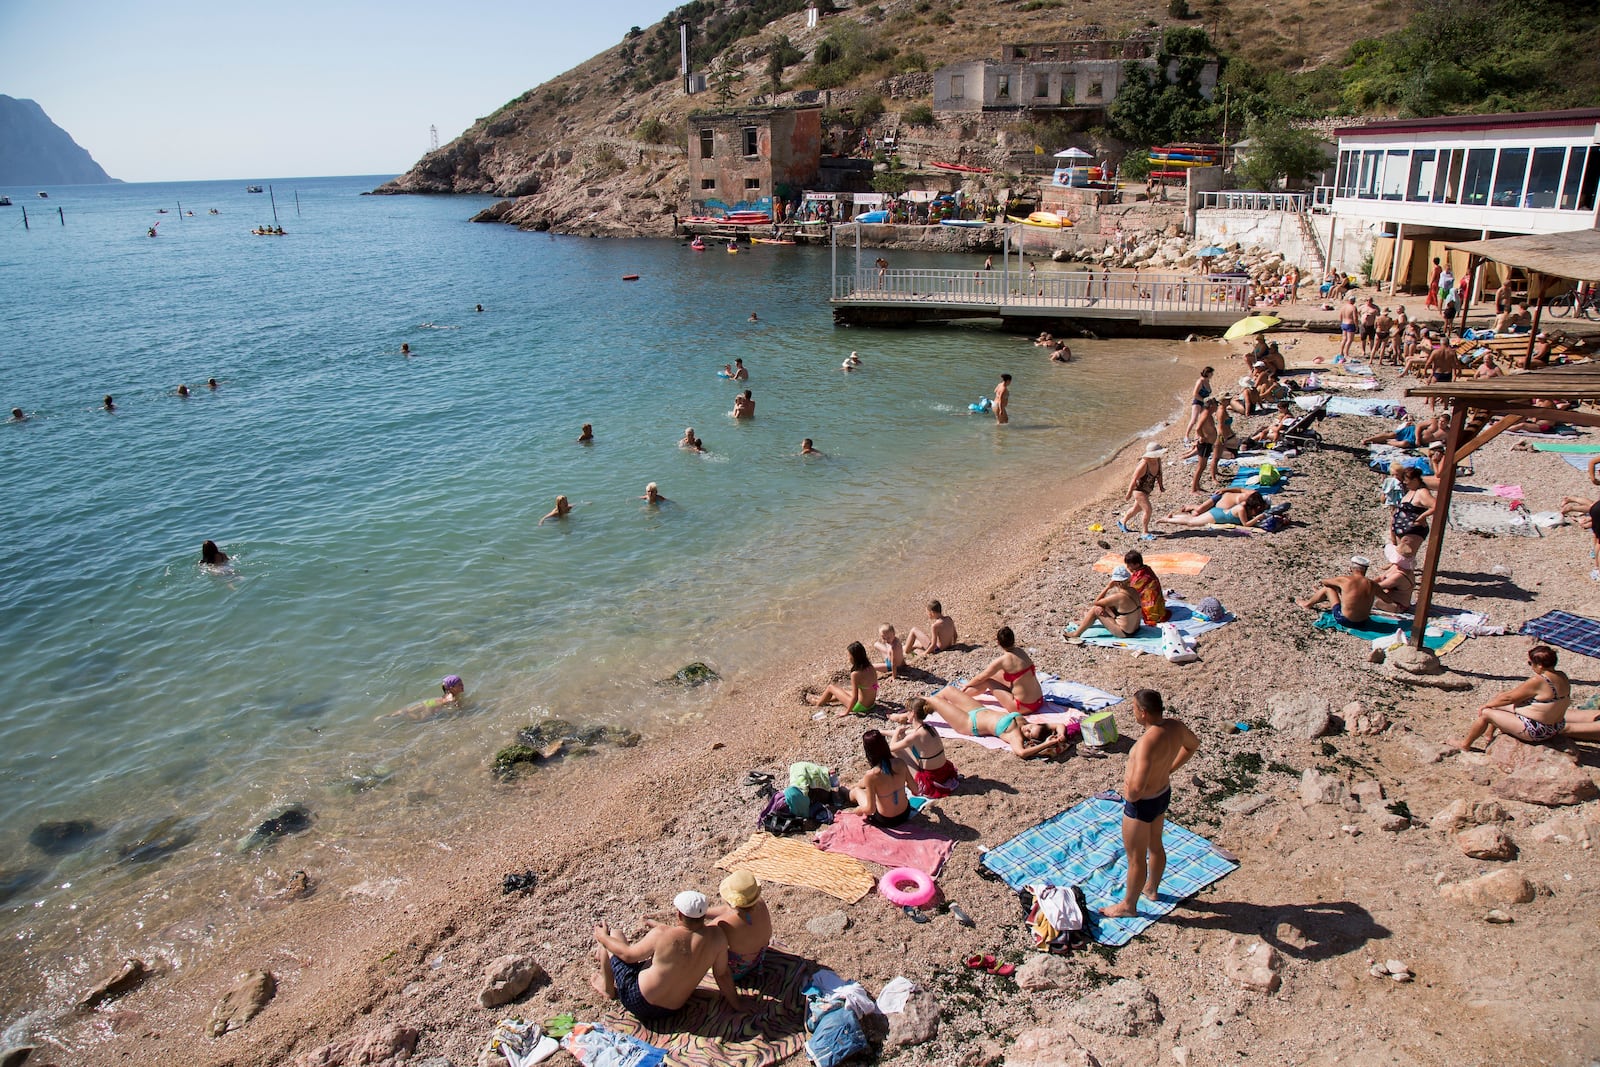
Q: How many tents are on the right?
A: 2